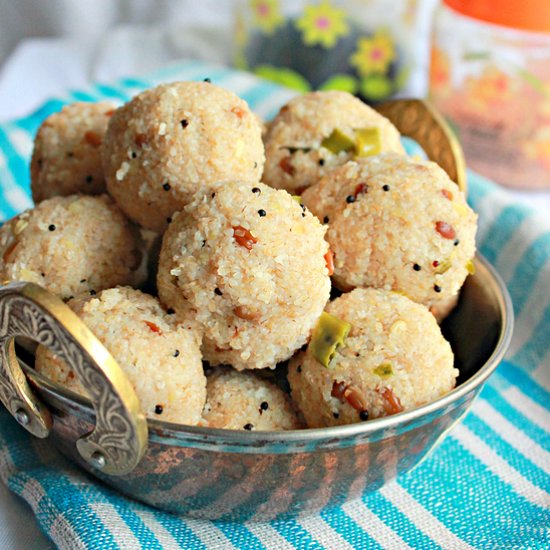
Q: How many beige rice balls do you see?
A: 9